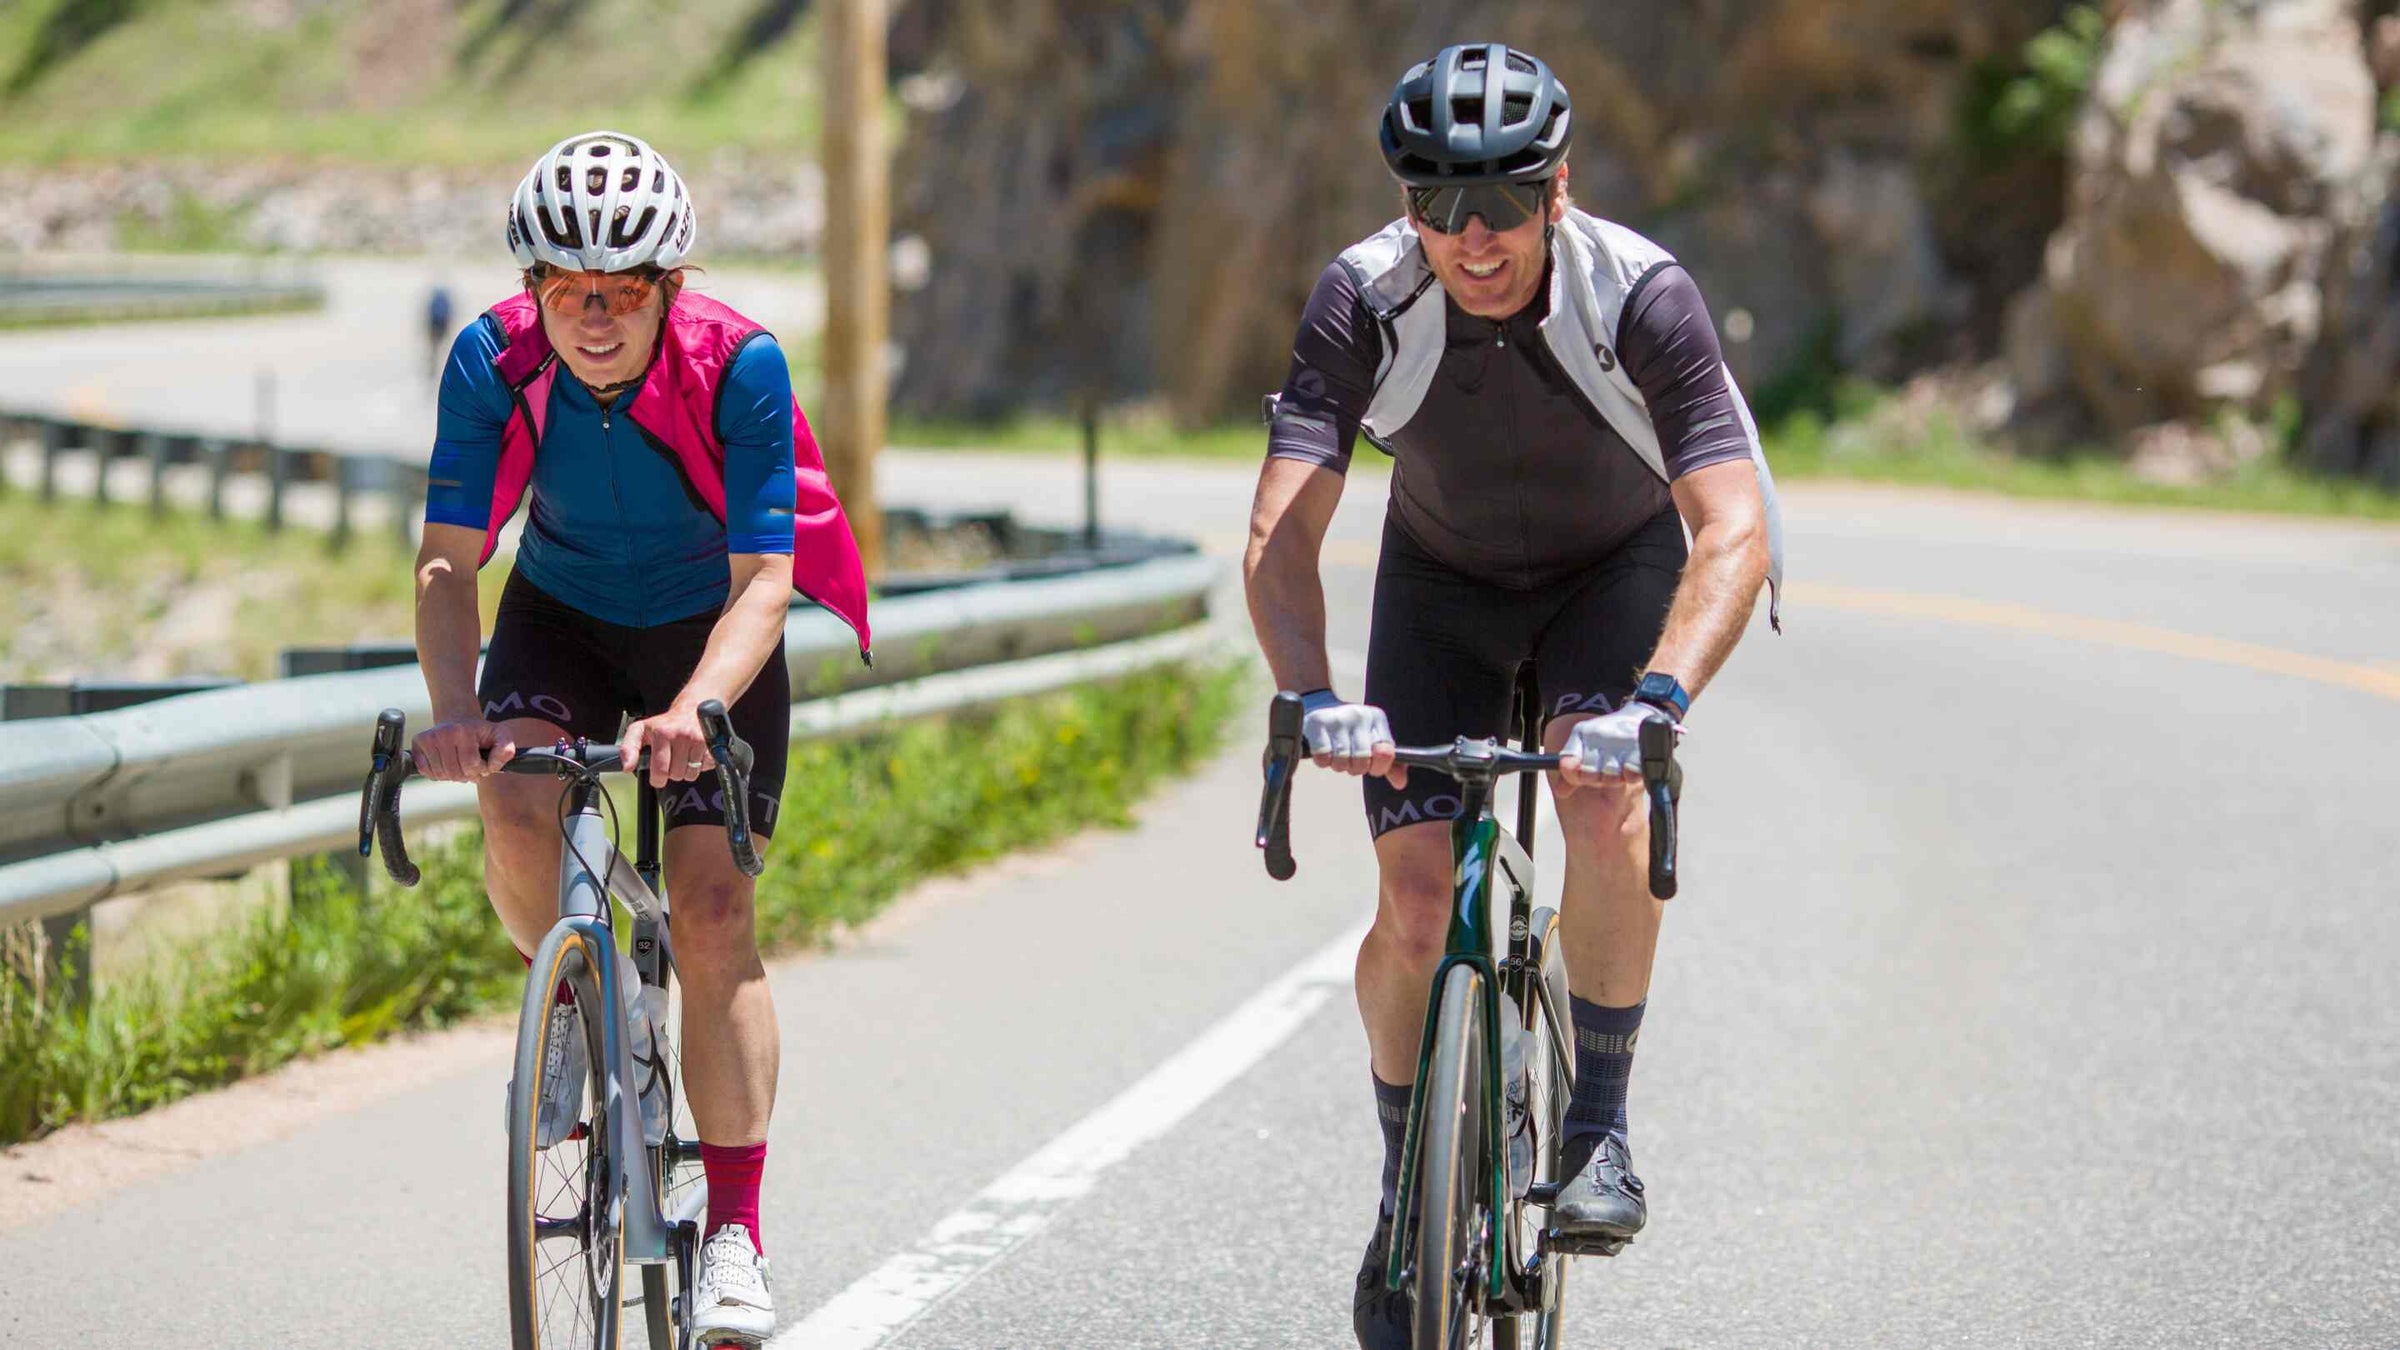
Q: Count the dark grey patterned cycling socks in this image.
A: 2